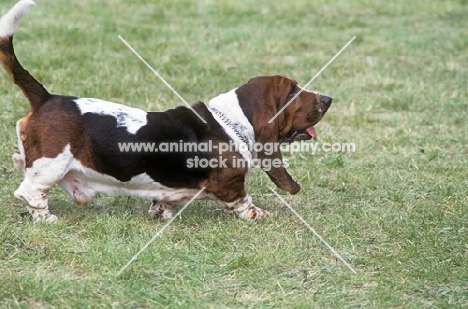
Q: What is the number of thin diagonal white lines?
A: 4